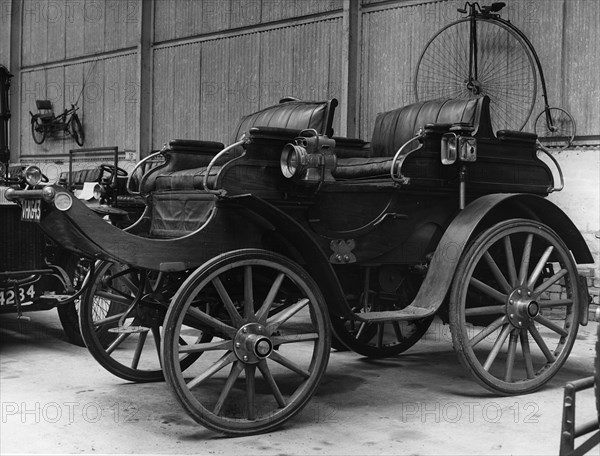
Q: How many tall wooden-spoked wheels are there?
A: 4